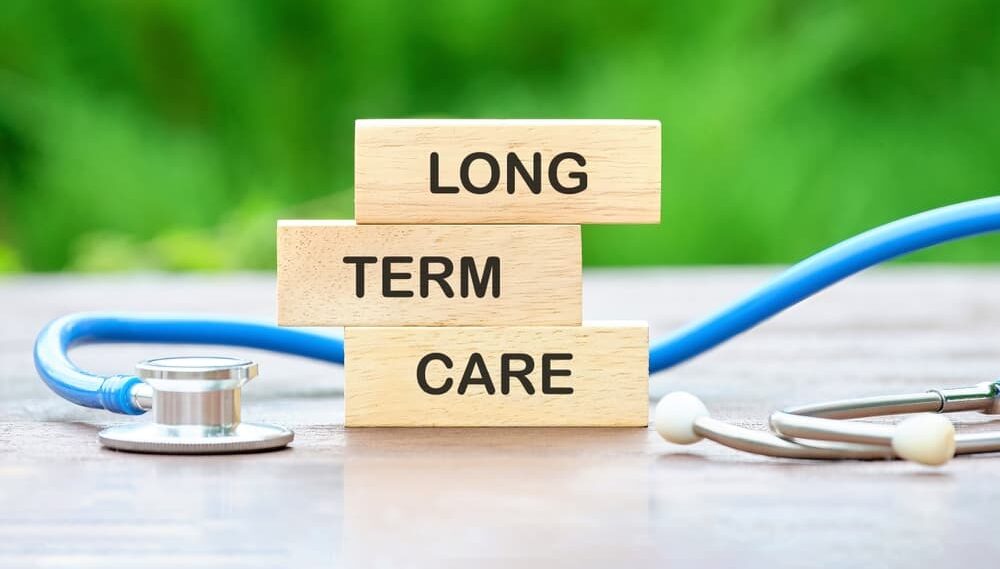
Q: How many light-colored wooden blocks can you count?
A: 3